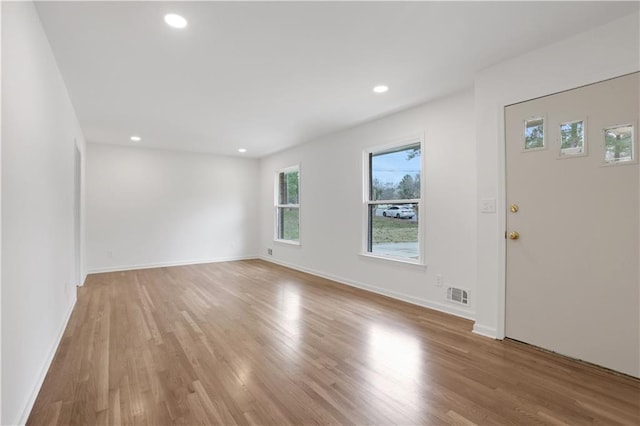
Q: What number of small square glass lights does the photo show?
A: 3